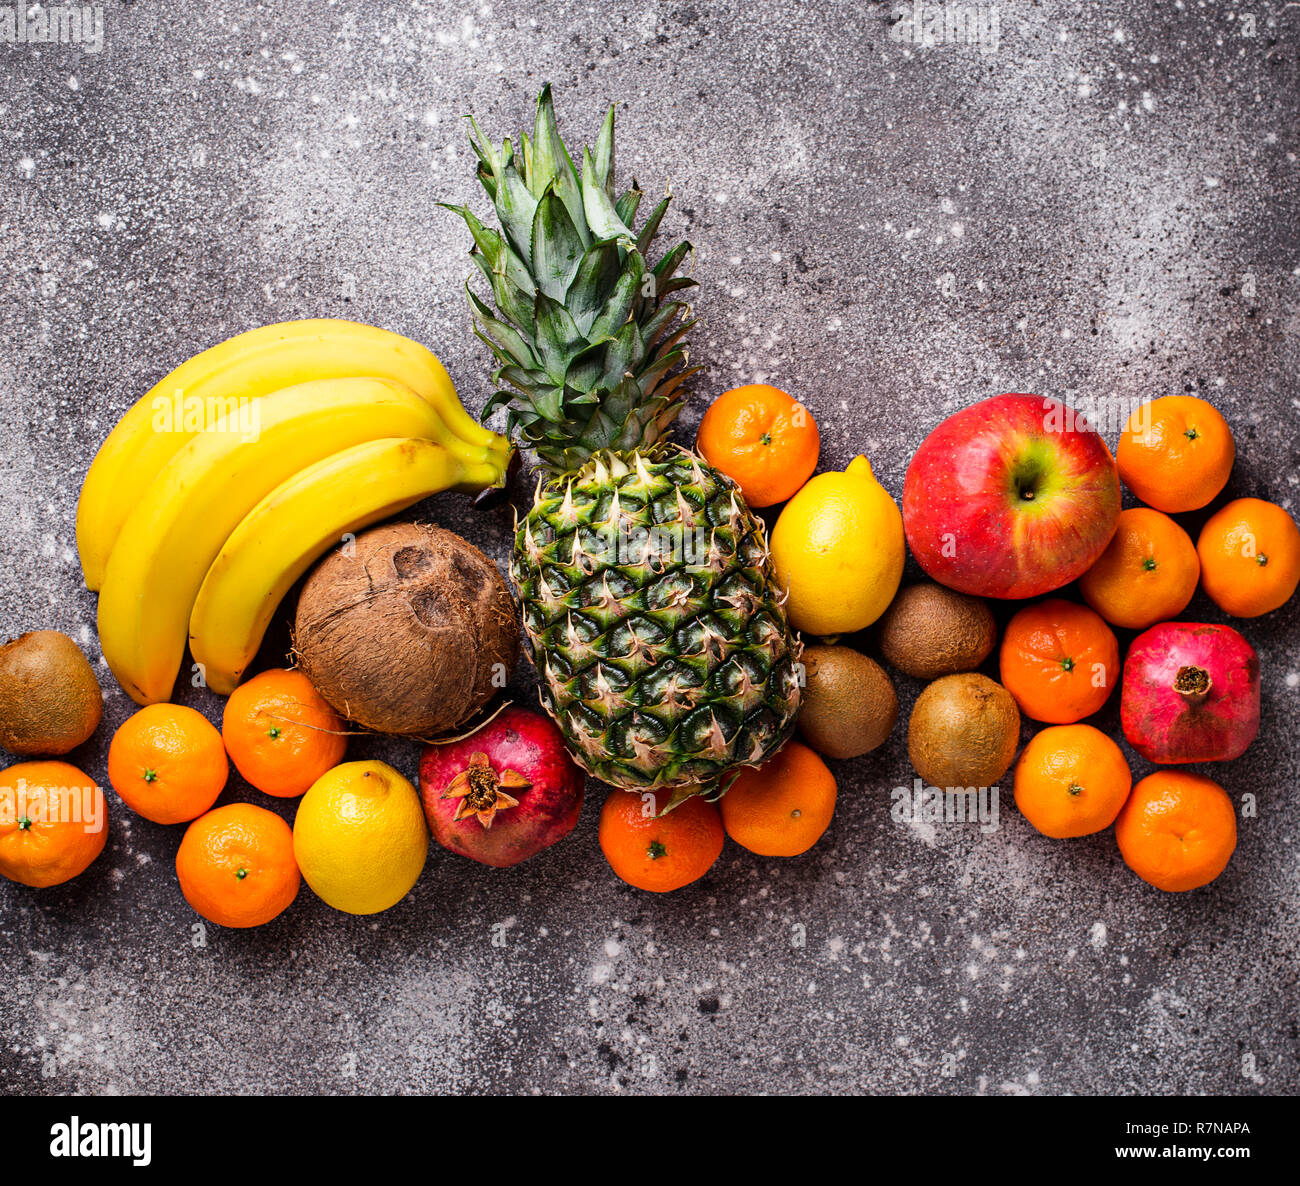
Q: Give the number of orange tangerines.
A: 13